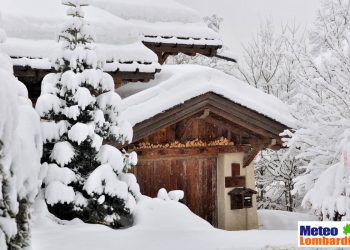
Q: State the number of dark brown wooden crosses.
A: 1